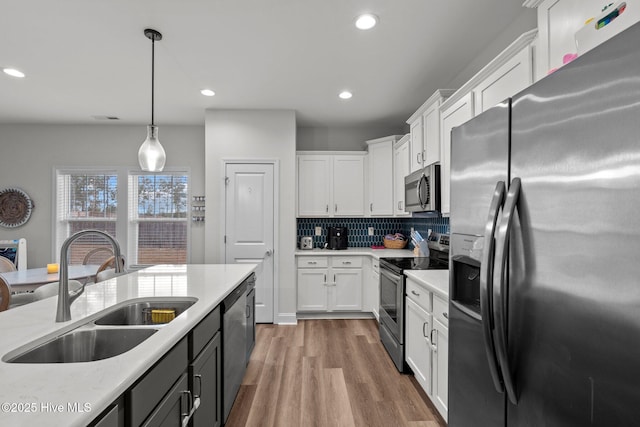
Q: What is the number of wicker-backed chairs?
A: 4